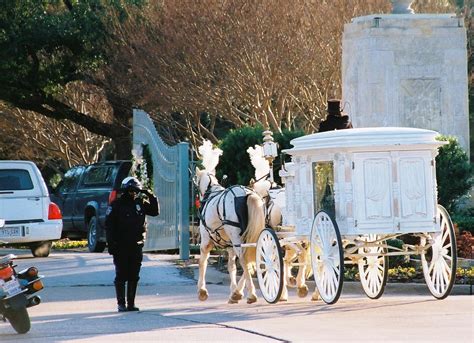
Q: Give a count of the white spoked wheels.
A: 4